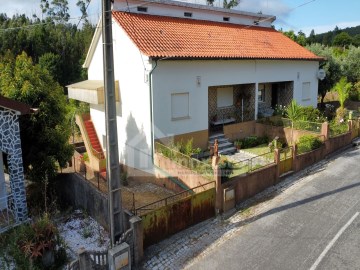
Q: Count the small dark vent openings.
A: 4